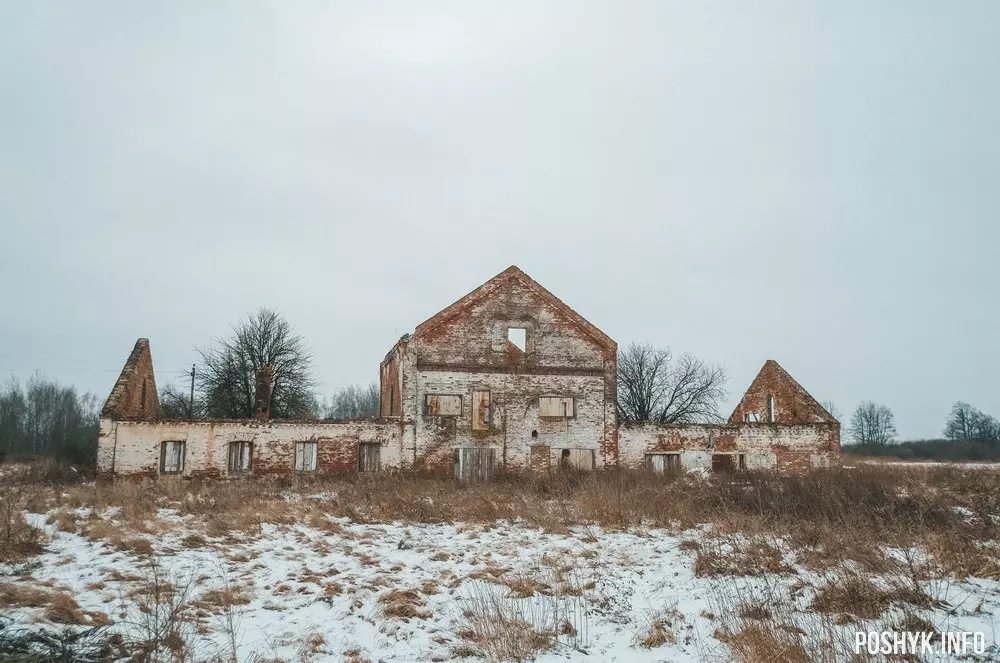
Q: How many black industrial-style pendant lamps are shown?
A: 0